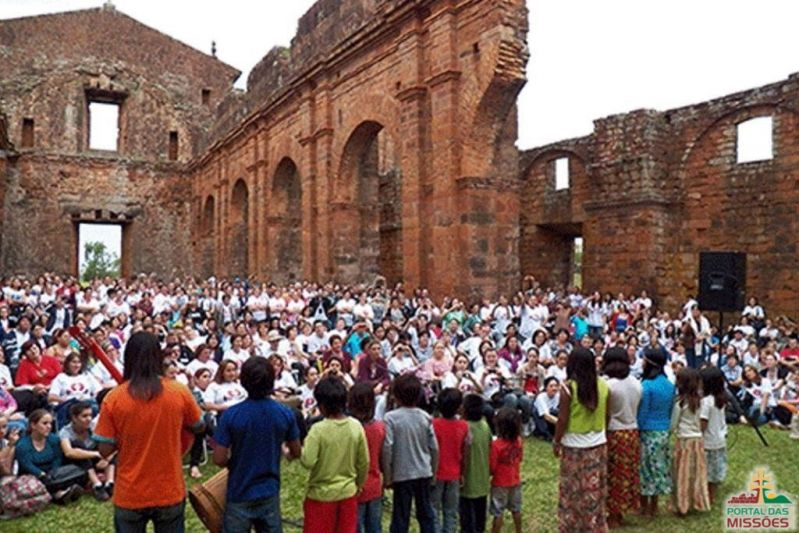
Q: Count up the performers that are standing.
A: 13